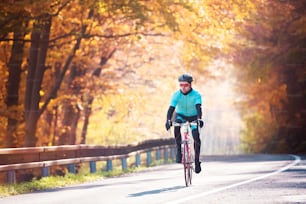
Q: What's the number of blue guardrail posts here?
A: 11